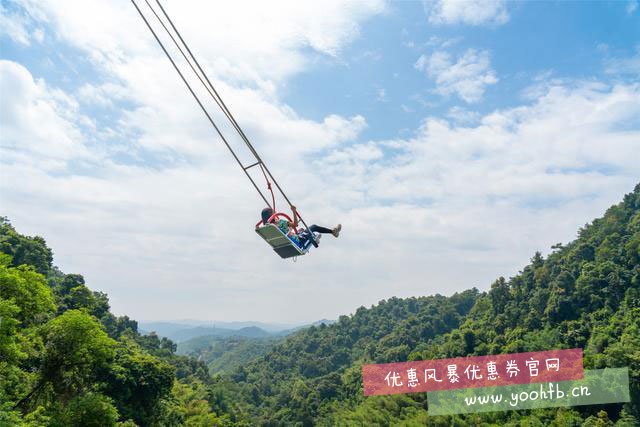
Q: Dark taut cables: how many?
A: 3